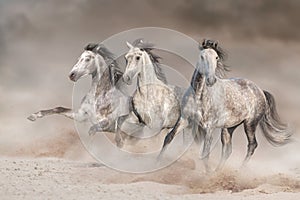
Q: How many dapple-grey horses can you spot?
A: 3